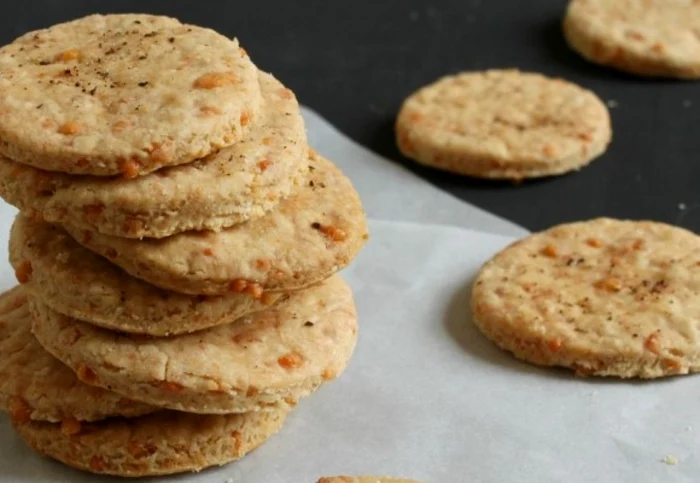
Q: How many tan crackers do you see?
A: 11